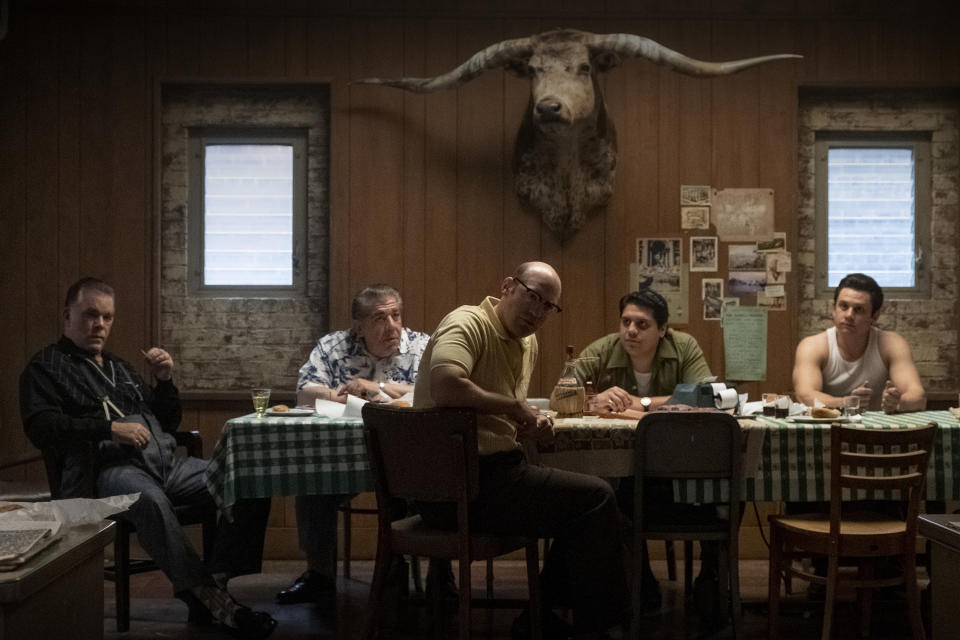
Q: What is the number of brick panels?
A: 2